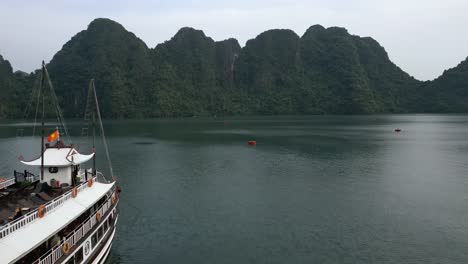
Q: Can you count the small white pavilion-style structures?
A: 1